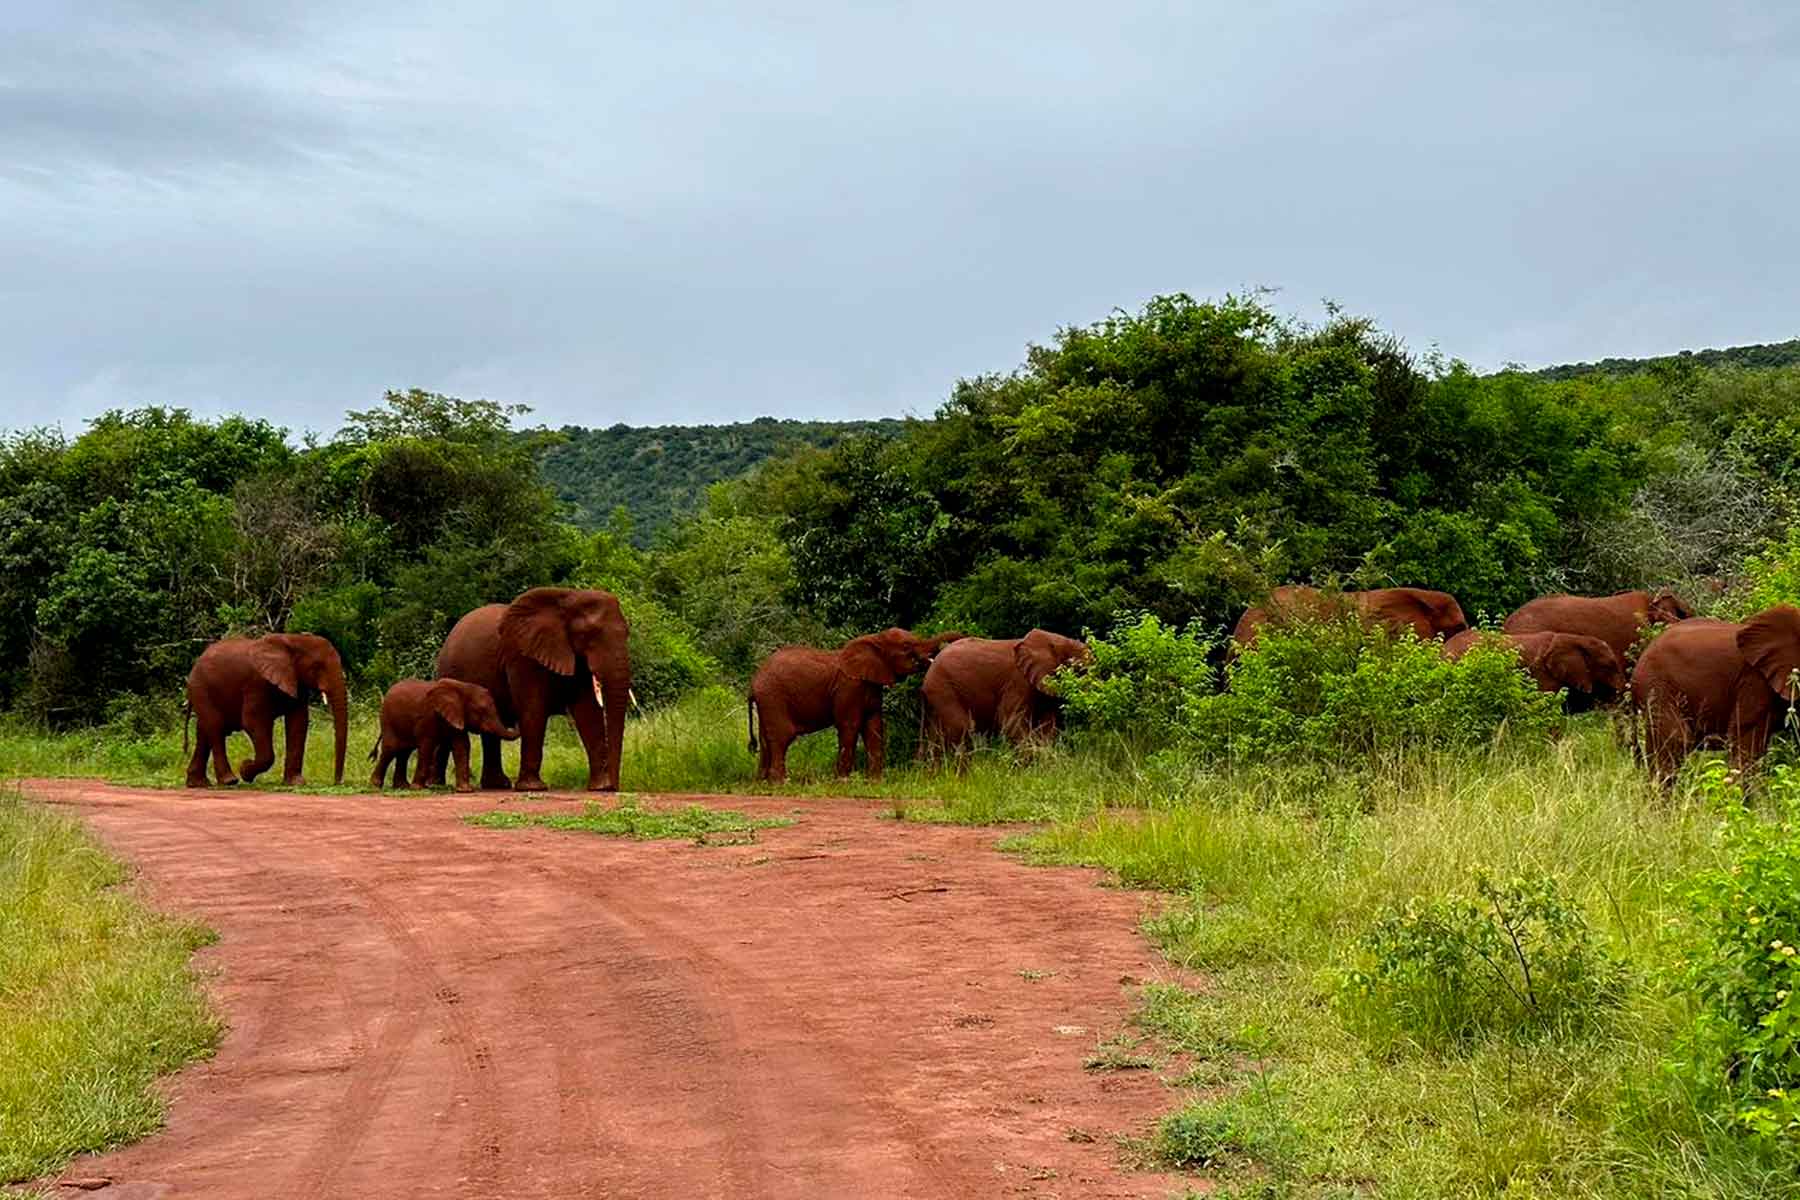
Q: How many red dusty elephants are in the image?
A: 9